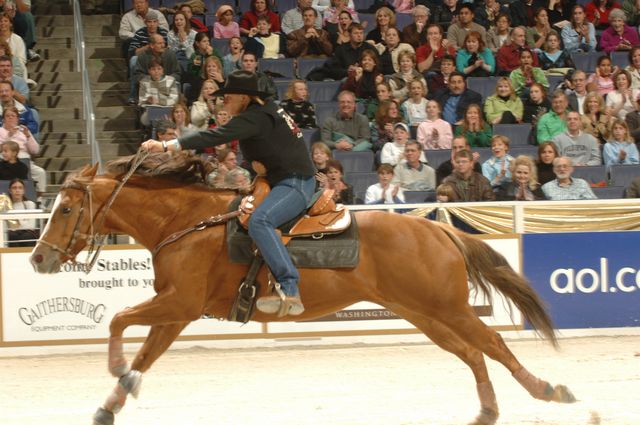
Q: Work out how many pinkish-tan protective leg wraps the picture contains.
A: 4